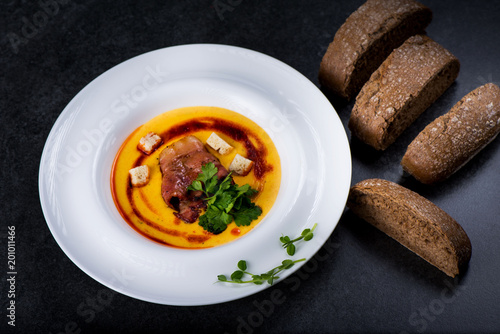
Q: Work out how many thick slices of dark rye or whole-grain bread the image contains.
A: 4